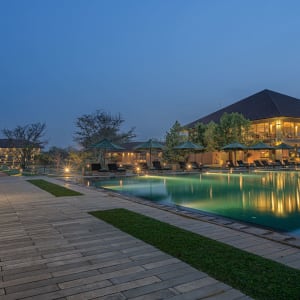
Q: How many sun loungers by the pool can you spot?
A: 12